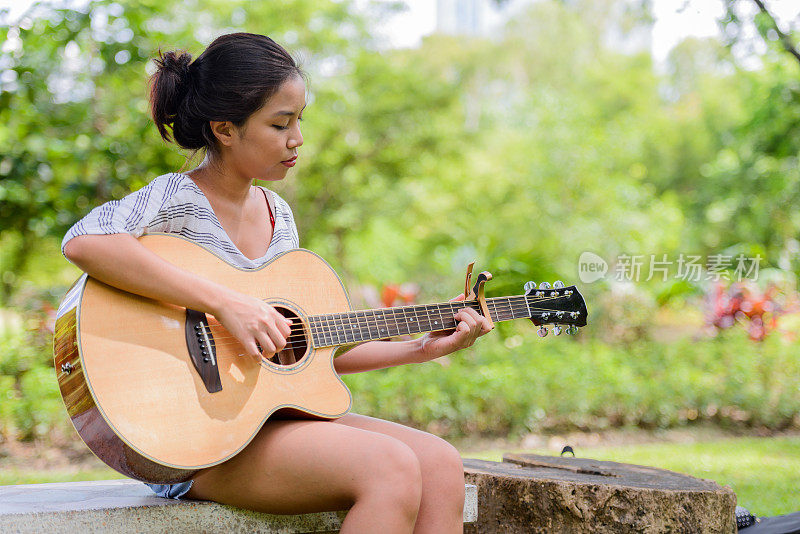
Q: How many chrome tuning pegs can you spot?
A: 6